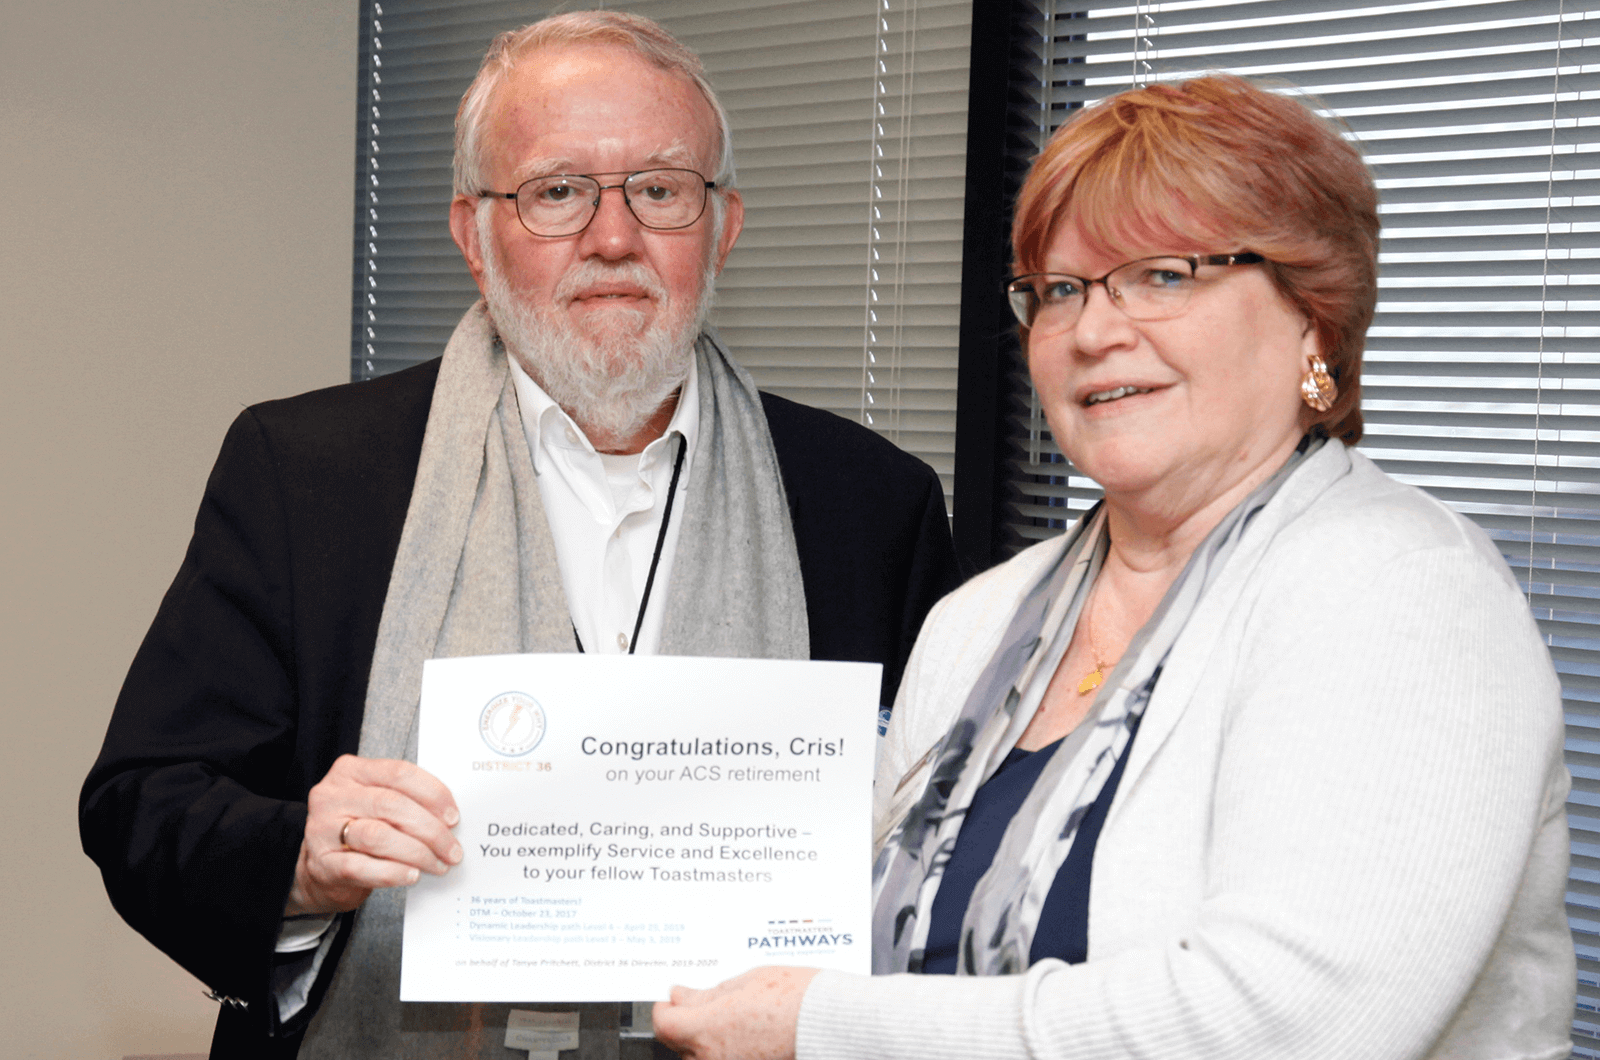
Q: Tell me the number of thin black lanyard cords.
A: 1